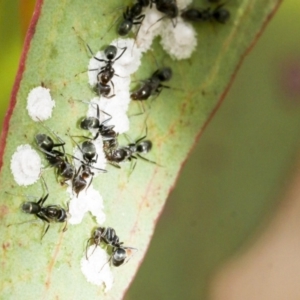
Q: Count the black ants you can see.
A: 11